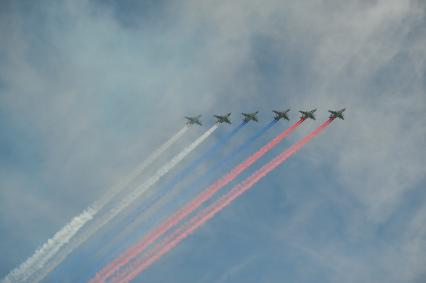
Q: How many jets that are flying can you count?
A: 6